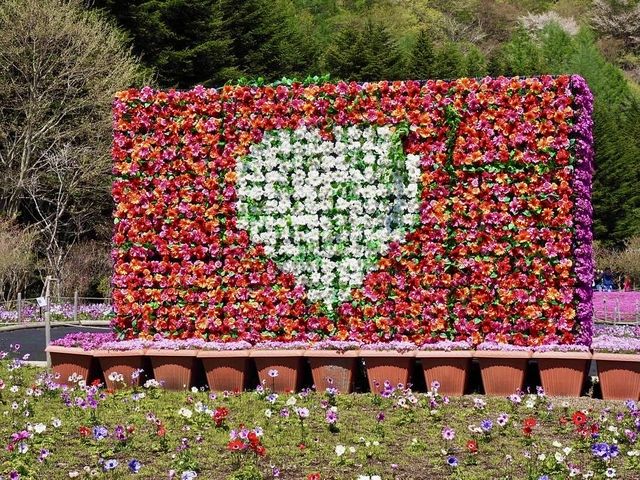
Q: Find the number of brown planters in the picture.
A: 11